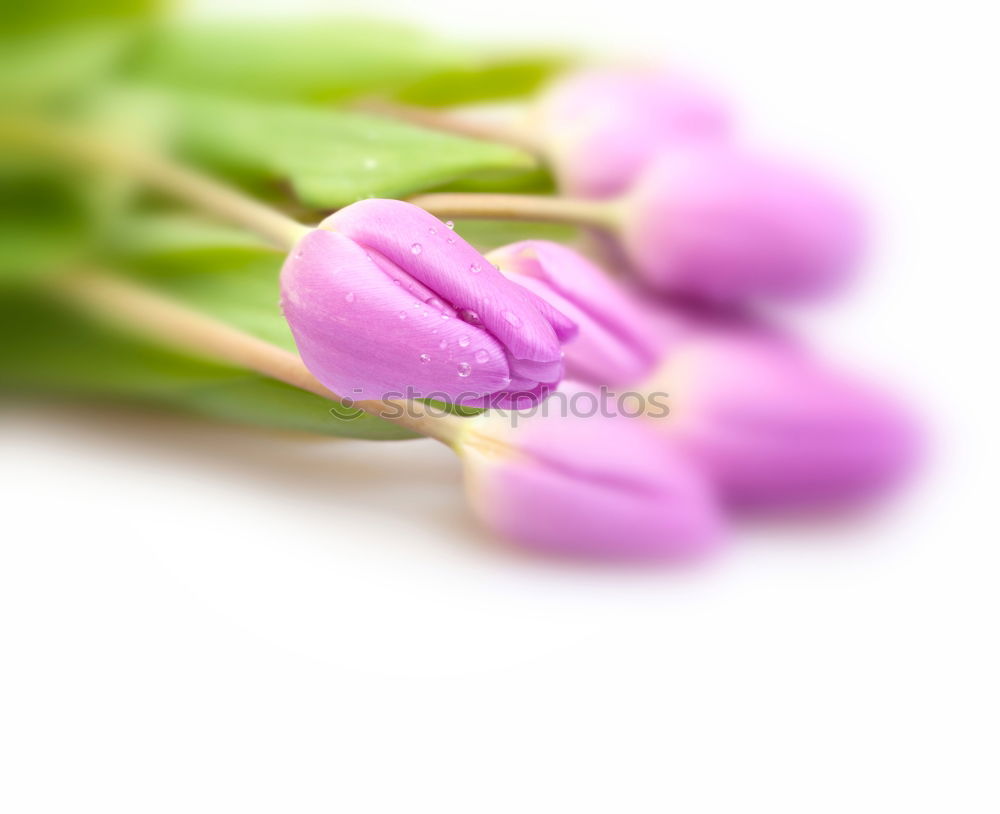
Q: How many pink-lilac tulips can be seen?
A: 6